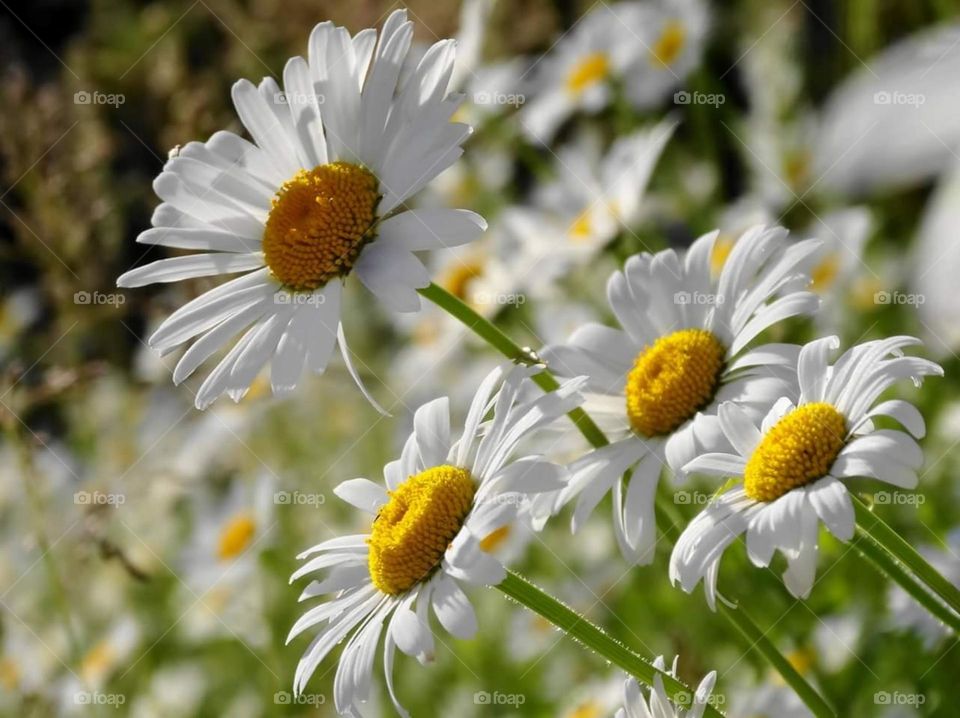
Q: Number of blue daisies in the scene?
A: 0